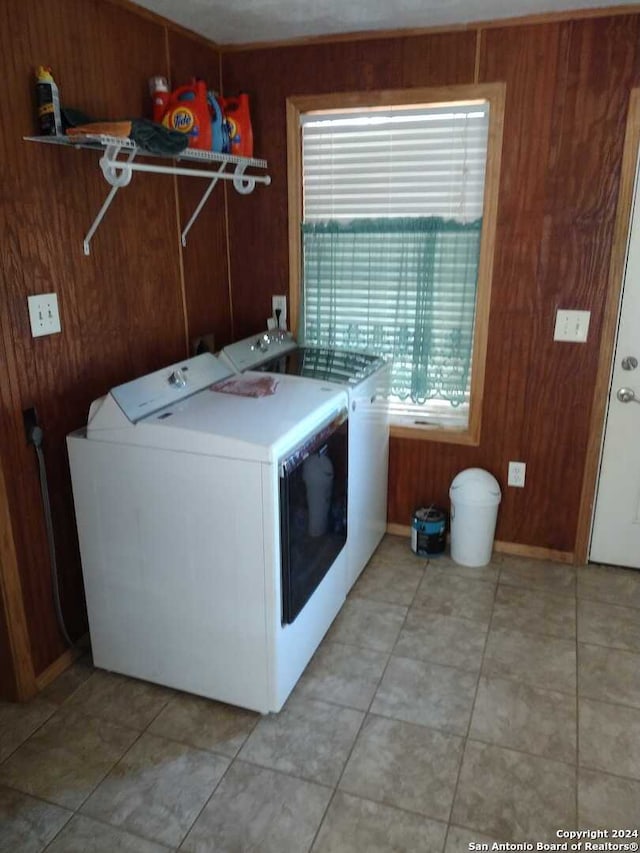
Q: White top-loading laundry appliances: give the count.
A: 1